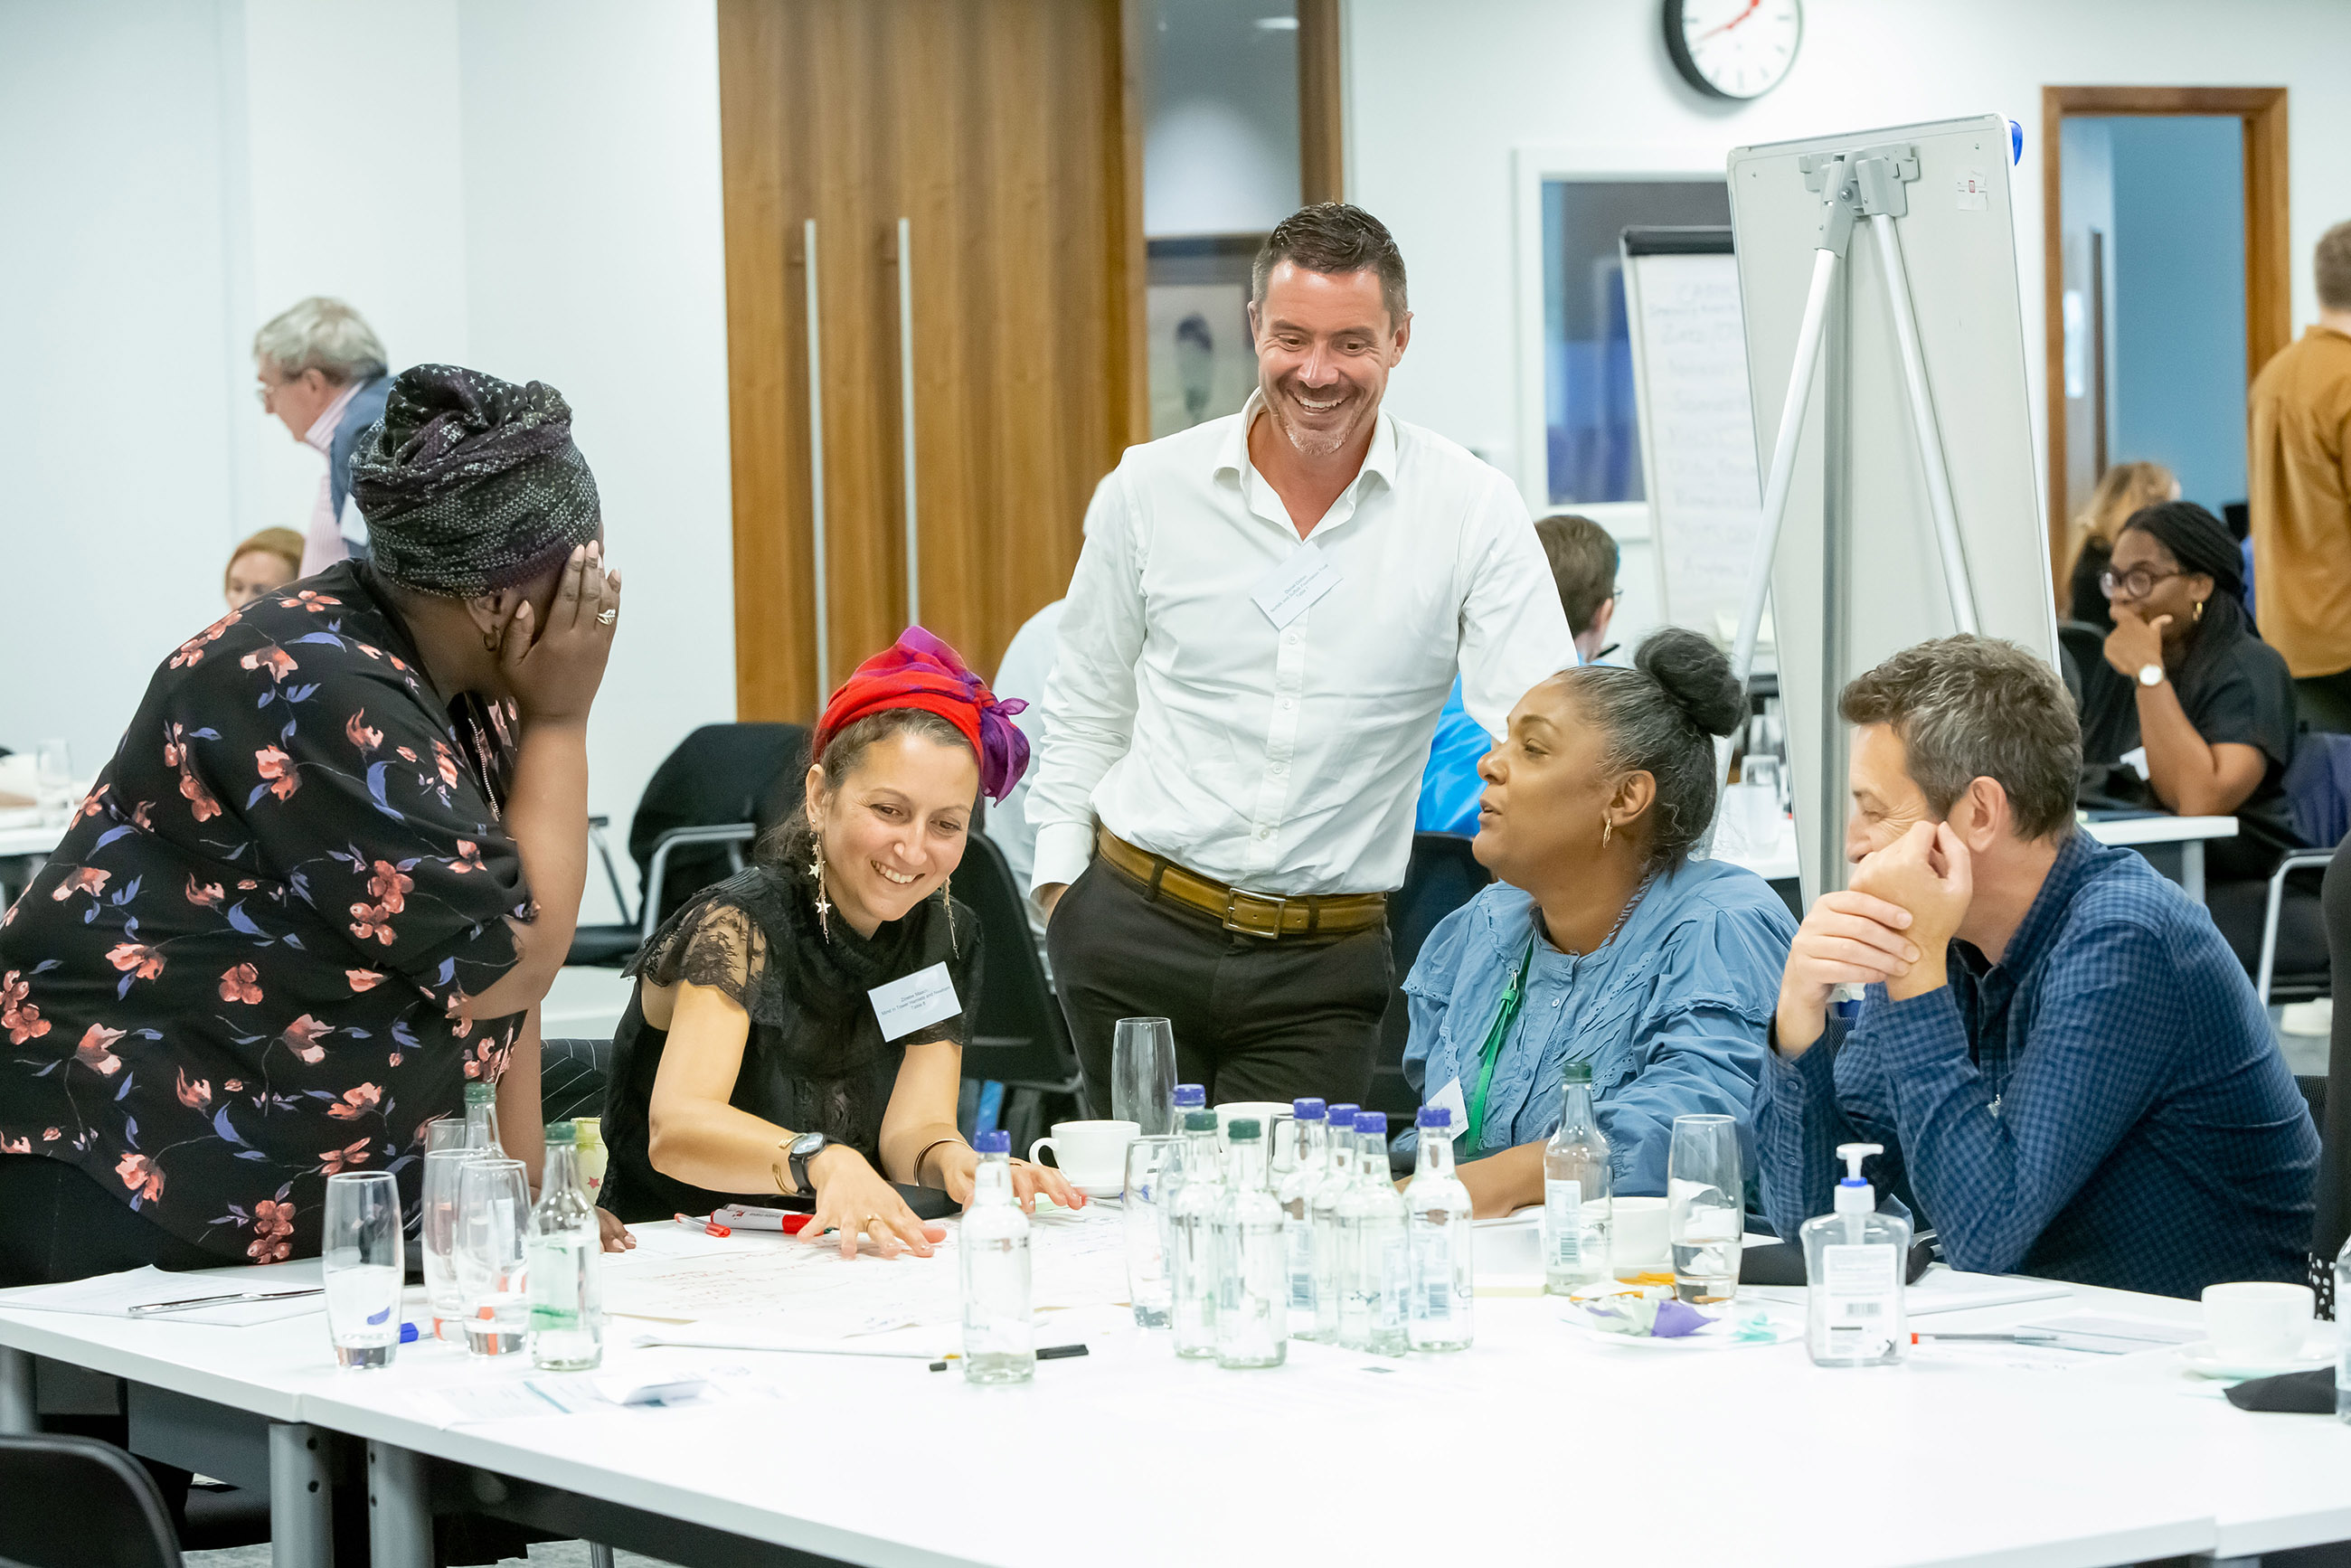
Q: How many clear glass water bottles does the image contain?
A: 11